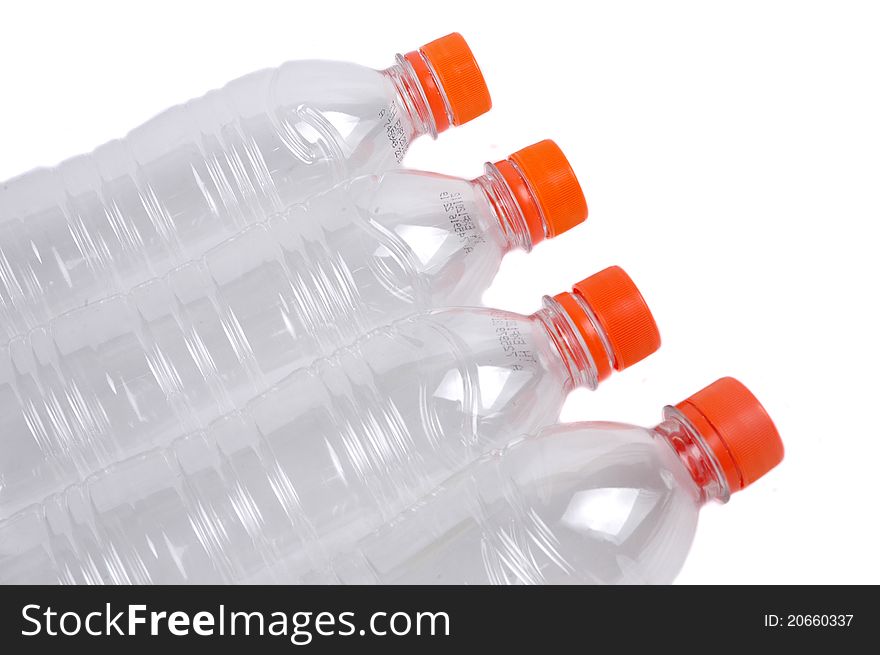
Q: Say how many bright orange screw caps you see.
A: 4